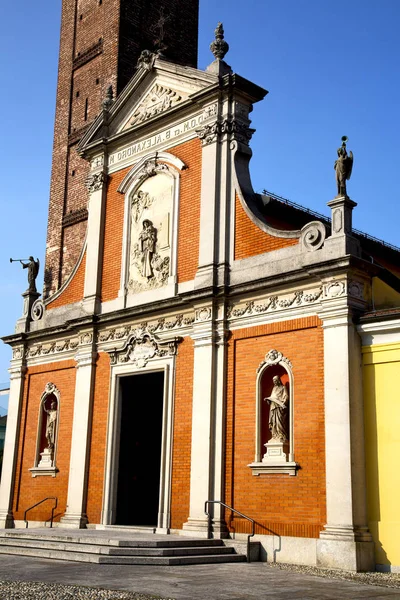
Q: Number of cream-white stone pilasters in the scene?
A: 6